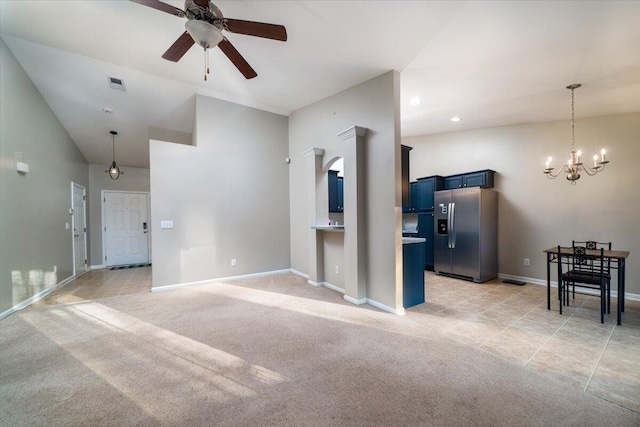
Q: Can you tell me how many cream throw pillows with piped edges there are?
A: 0